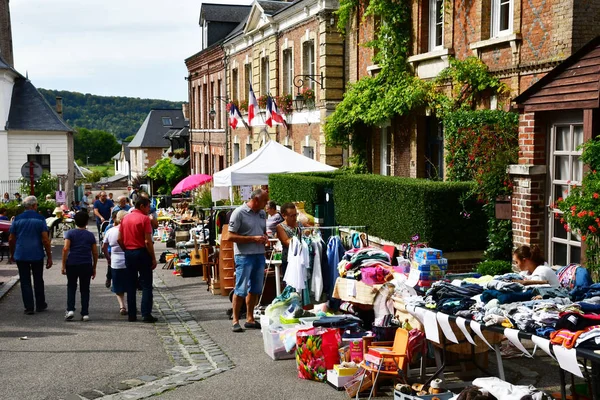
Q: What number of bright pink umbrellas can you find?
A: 1